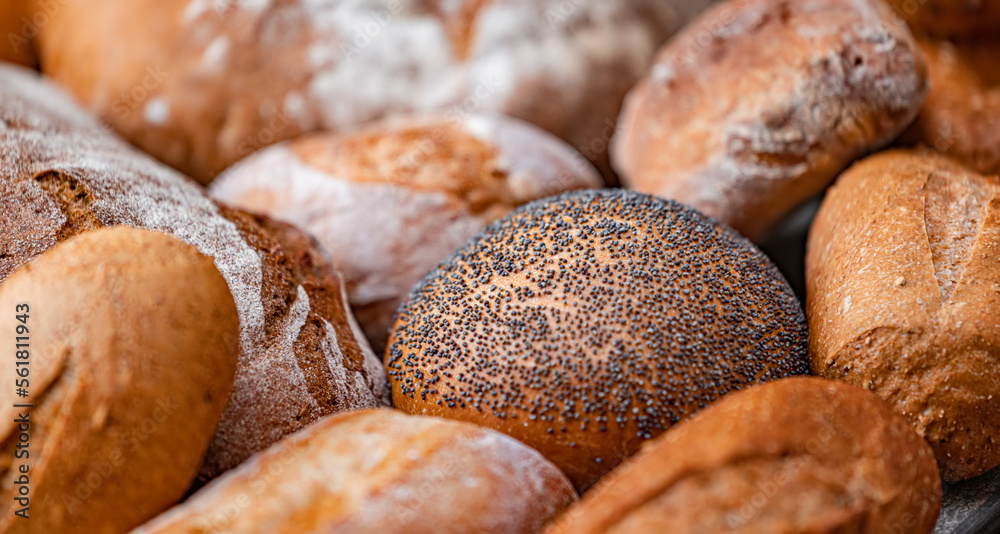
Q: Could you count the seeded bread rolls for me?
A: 1